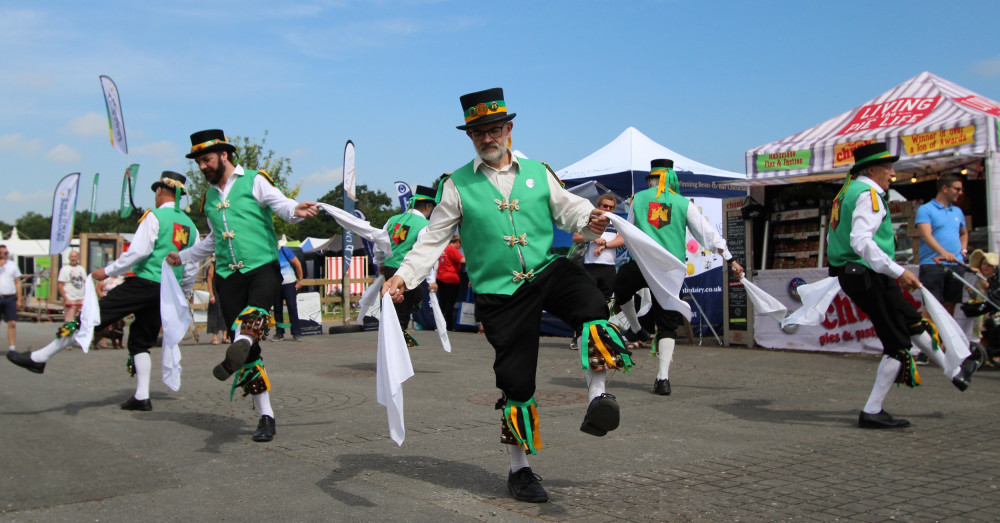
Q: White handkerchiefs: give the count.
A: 10